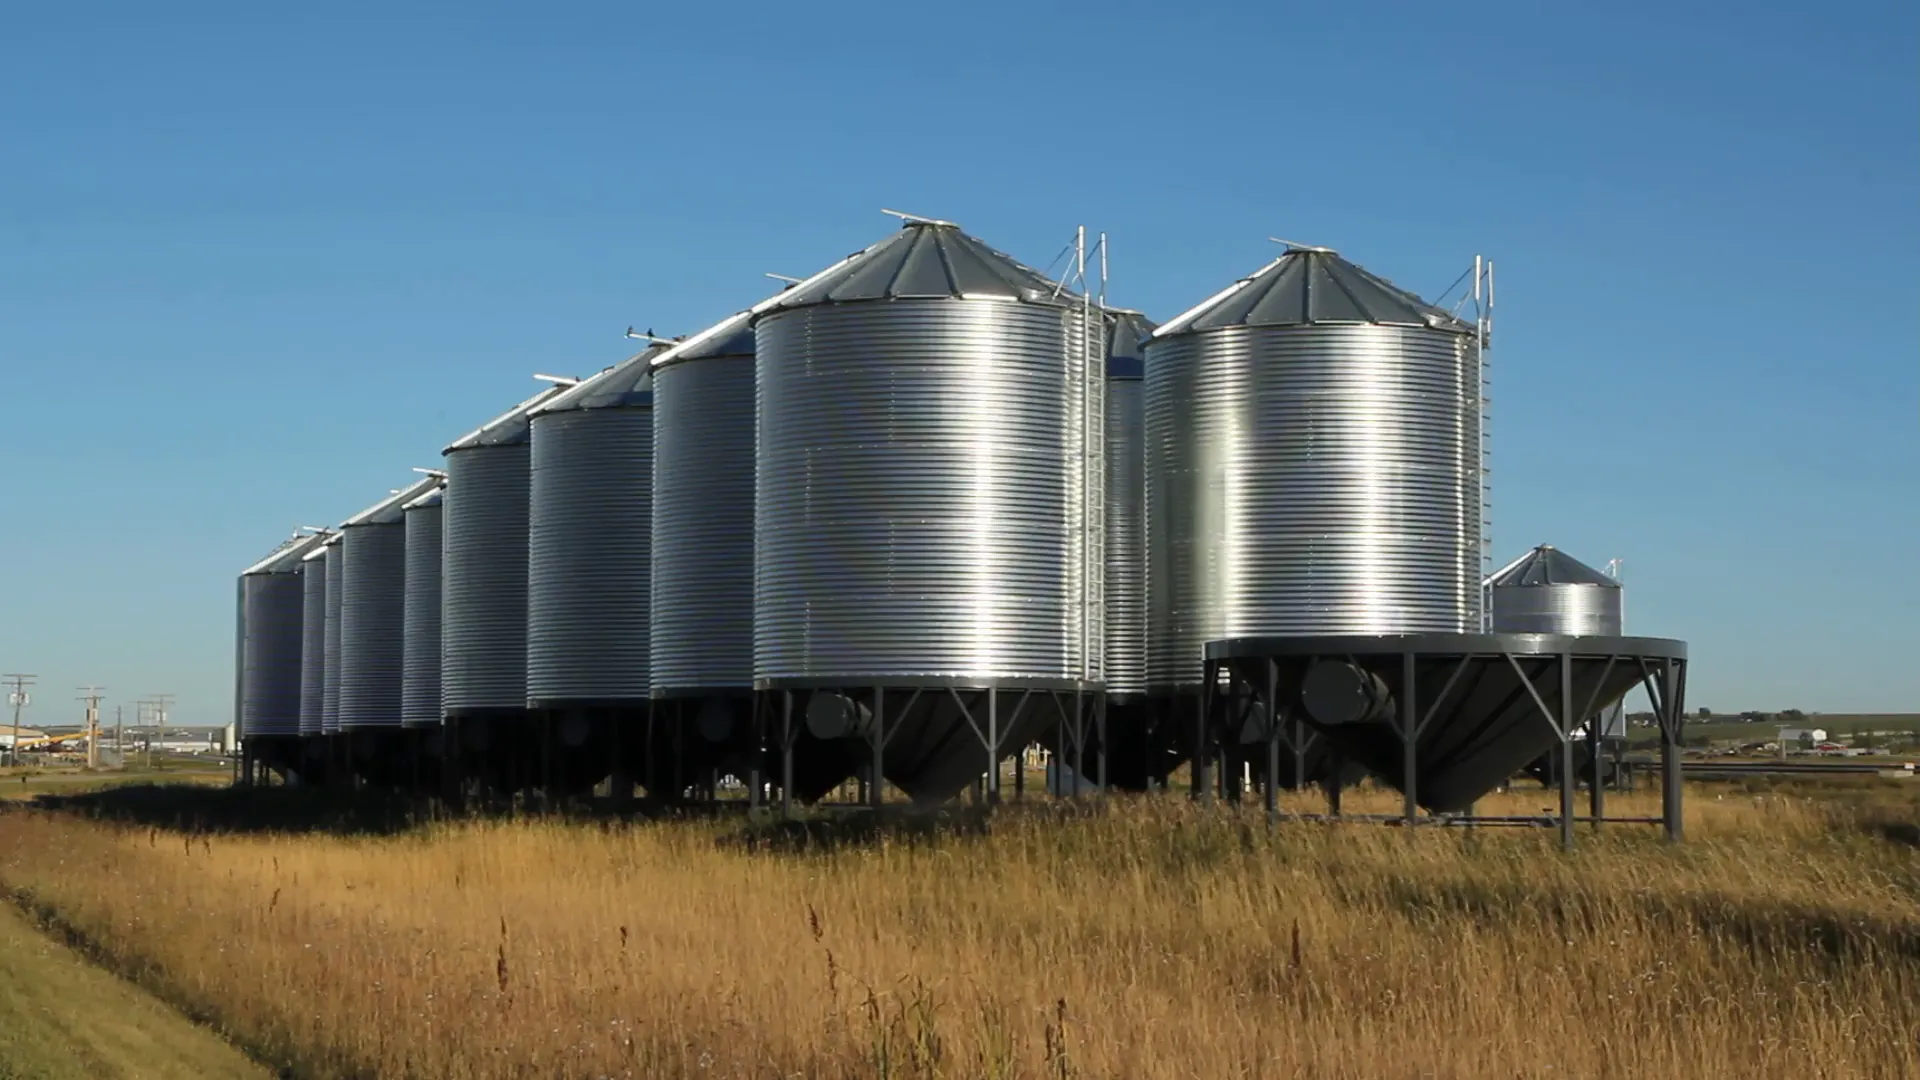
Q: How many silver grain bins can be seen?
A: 12